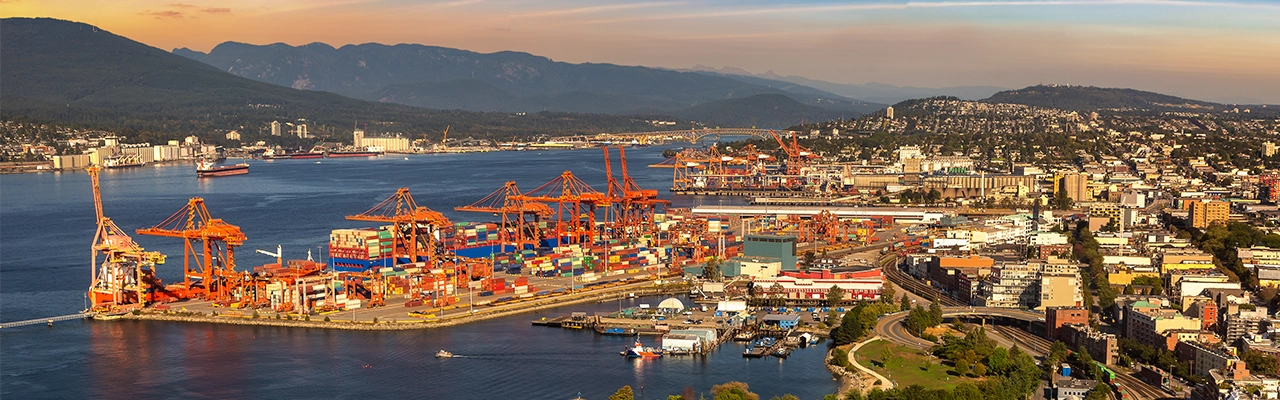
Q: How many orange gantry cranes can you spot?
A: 12